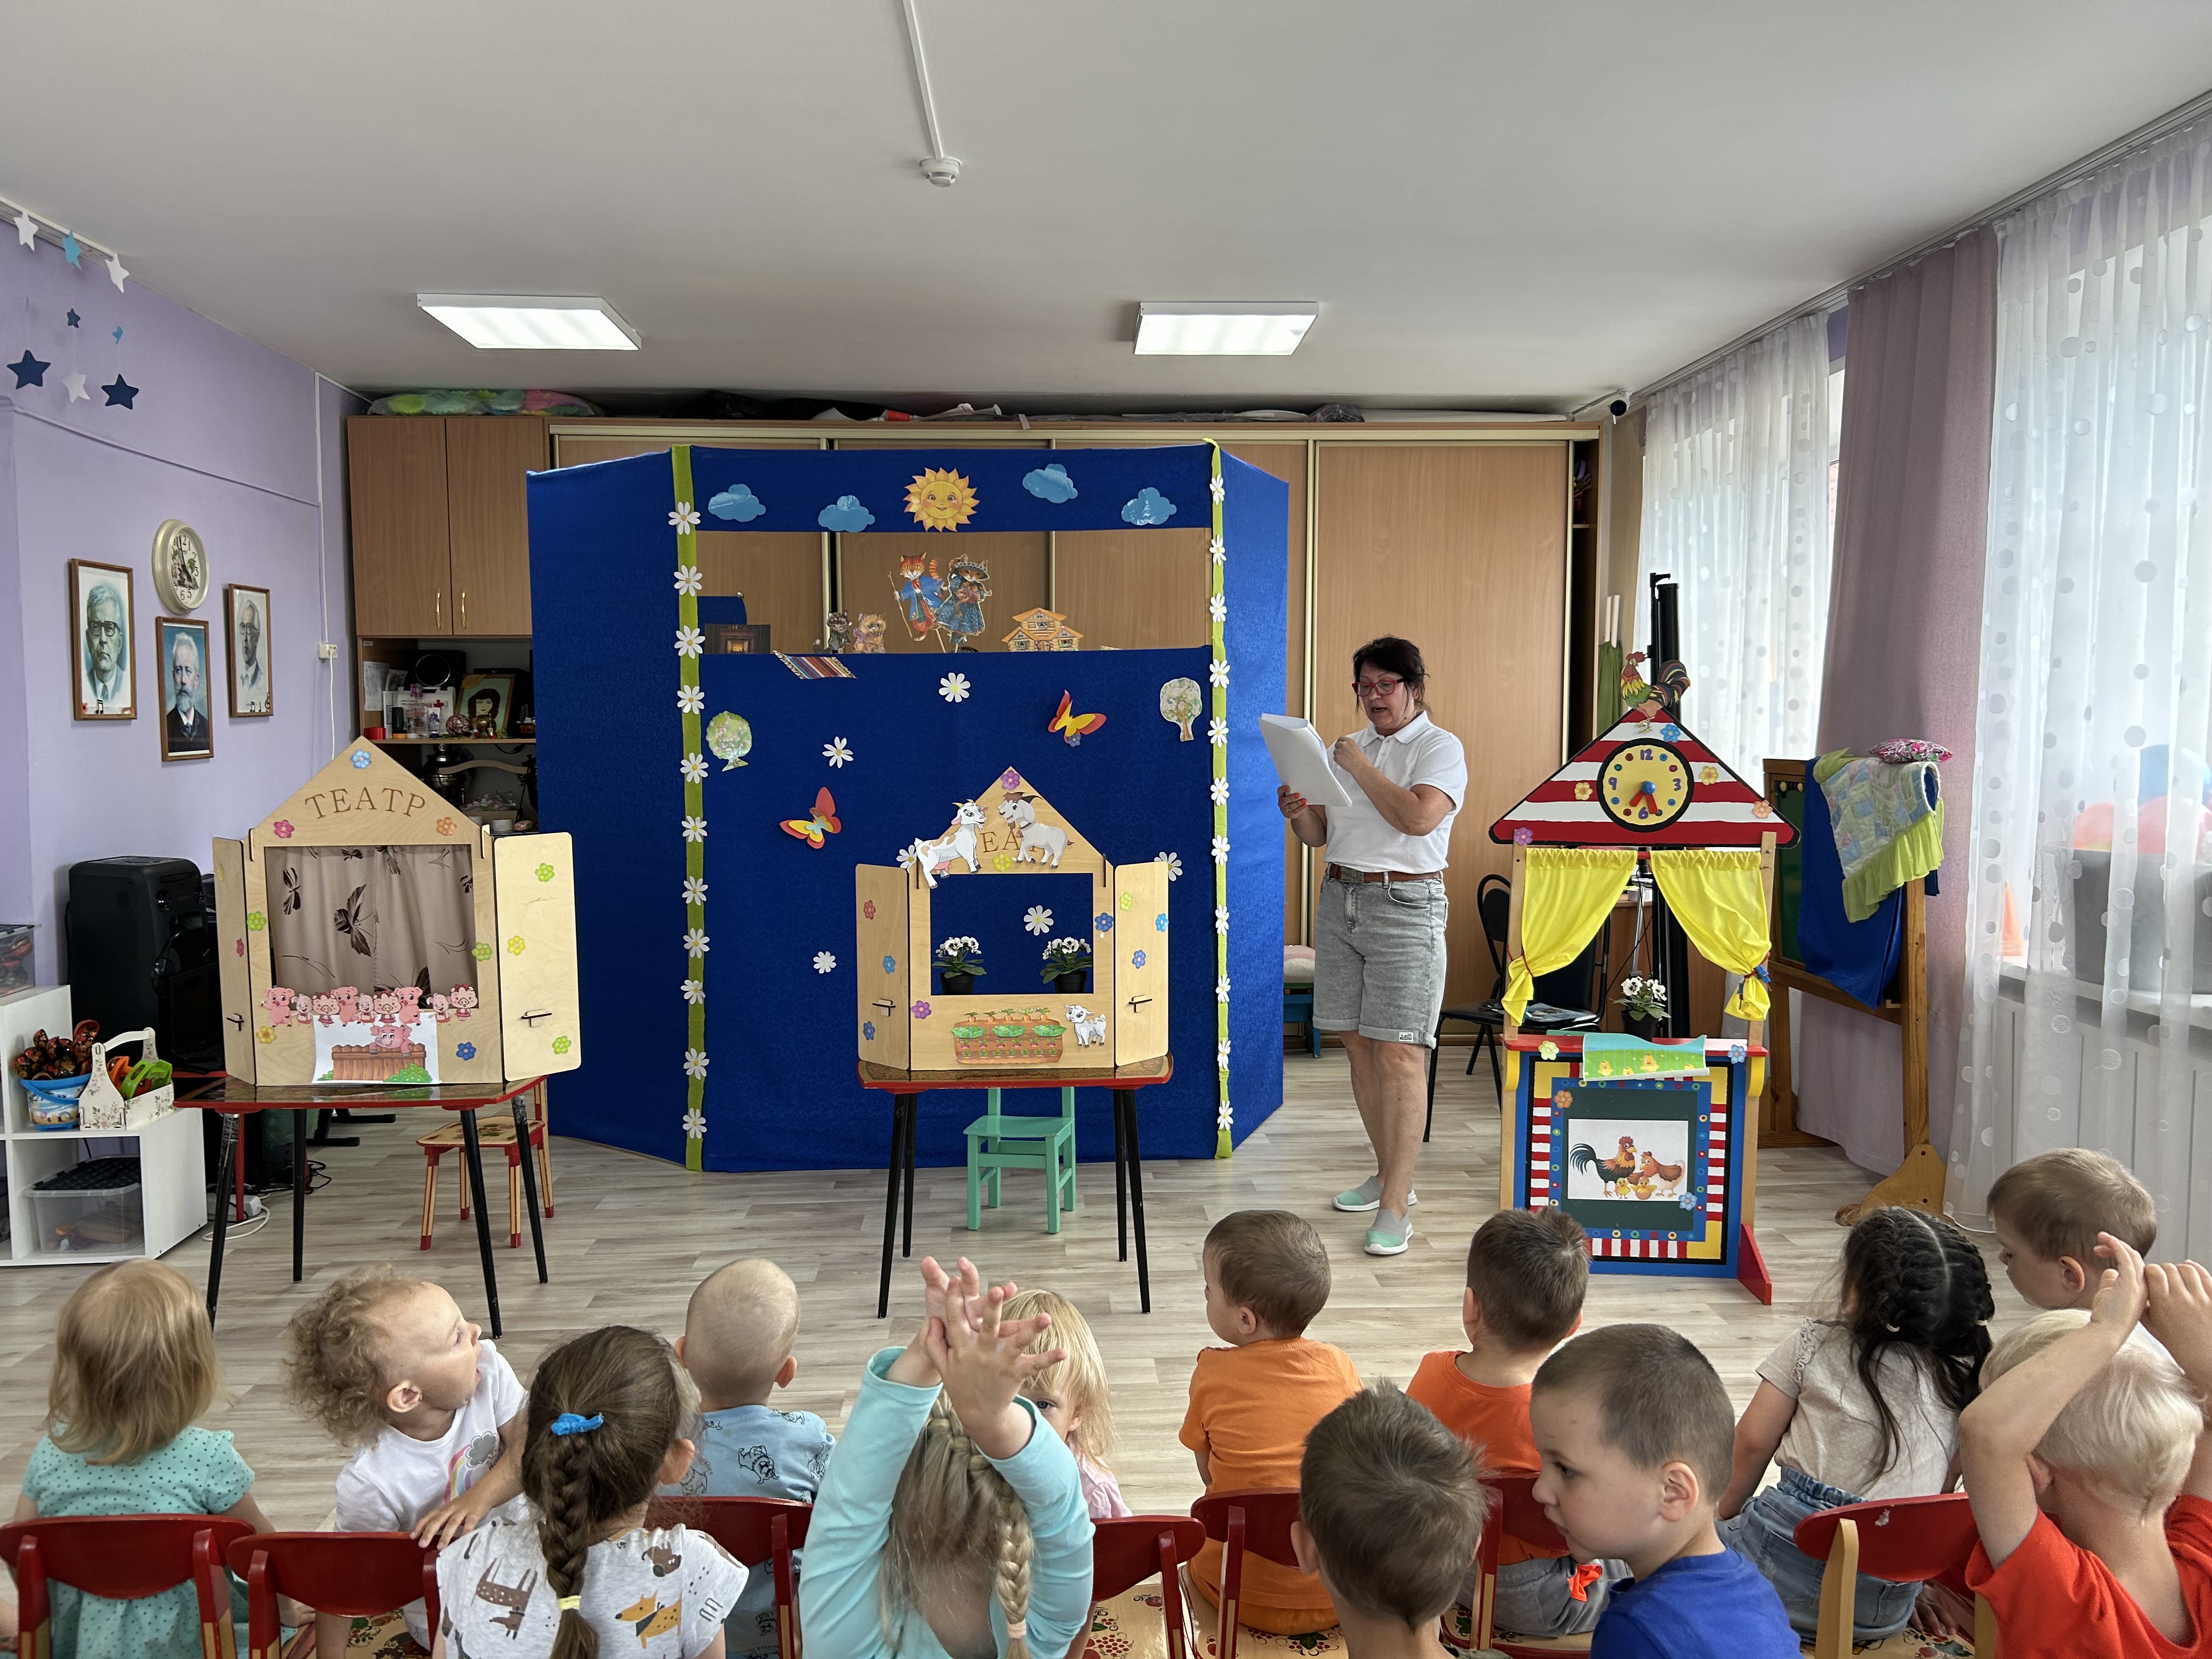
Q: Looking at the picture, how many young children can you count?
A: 13